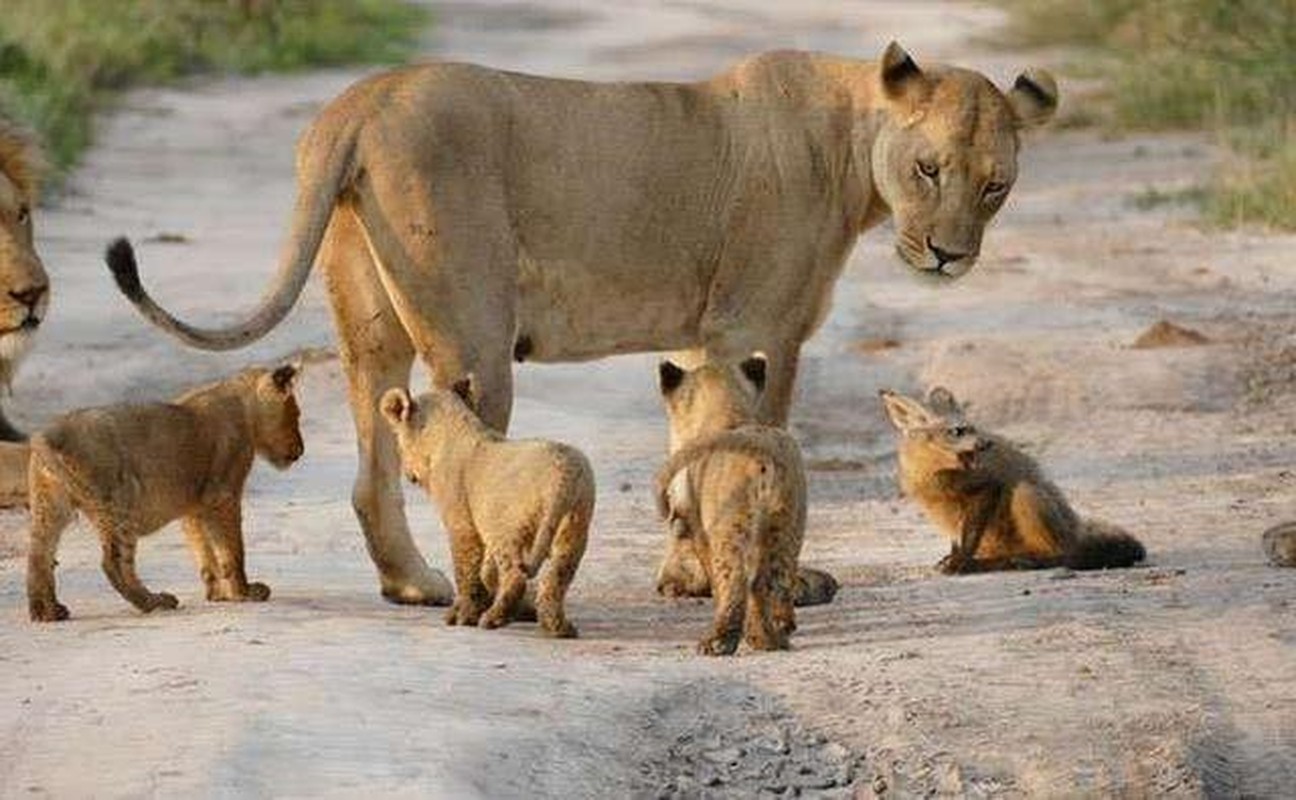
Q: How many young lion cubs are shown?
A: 3